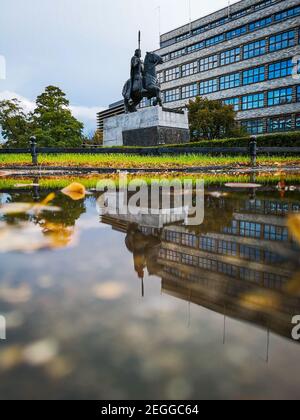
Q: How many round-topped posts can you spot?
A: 2